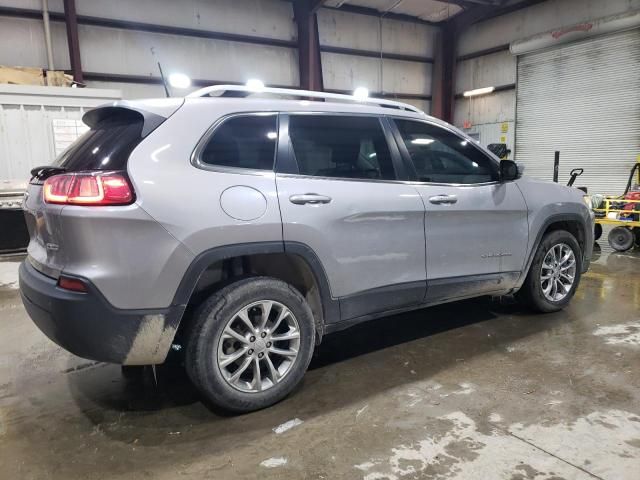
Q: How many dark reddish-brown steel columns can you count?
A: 3